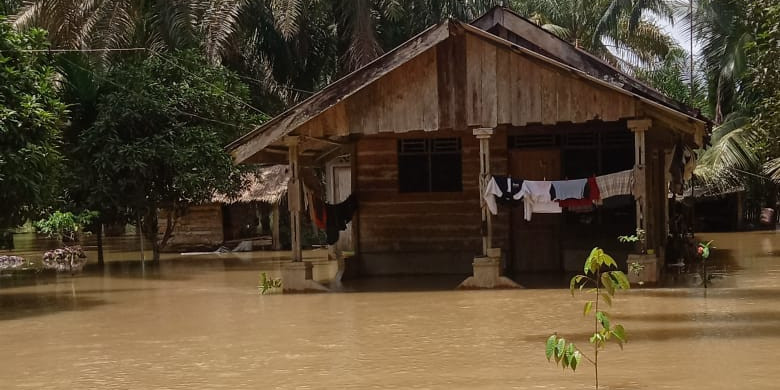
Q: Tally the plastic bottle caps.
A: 0